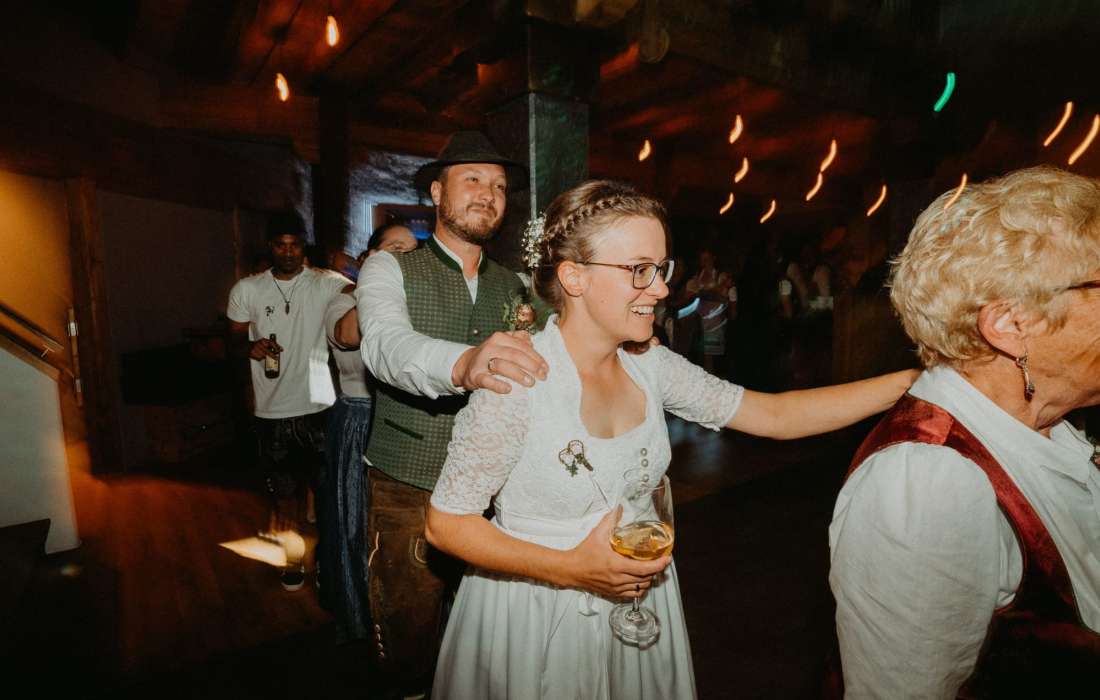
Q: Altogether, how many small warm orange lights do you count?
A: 13